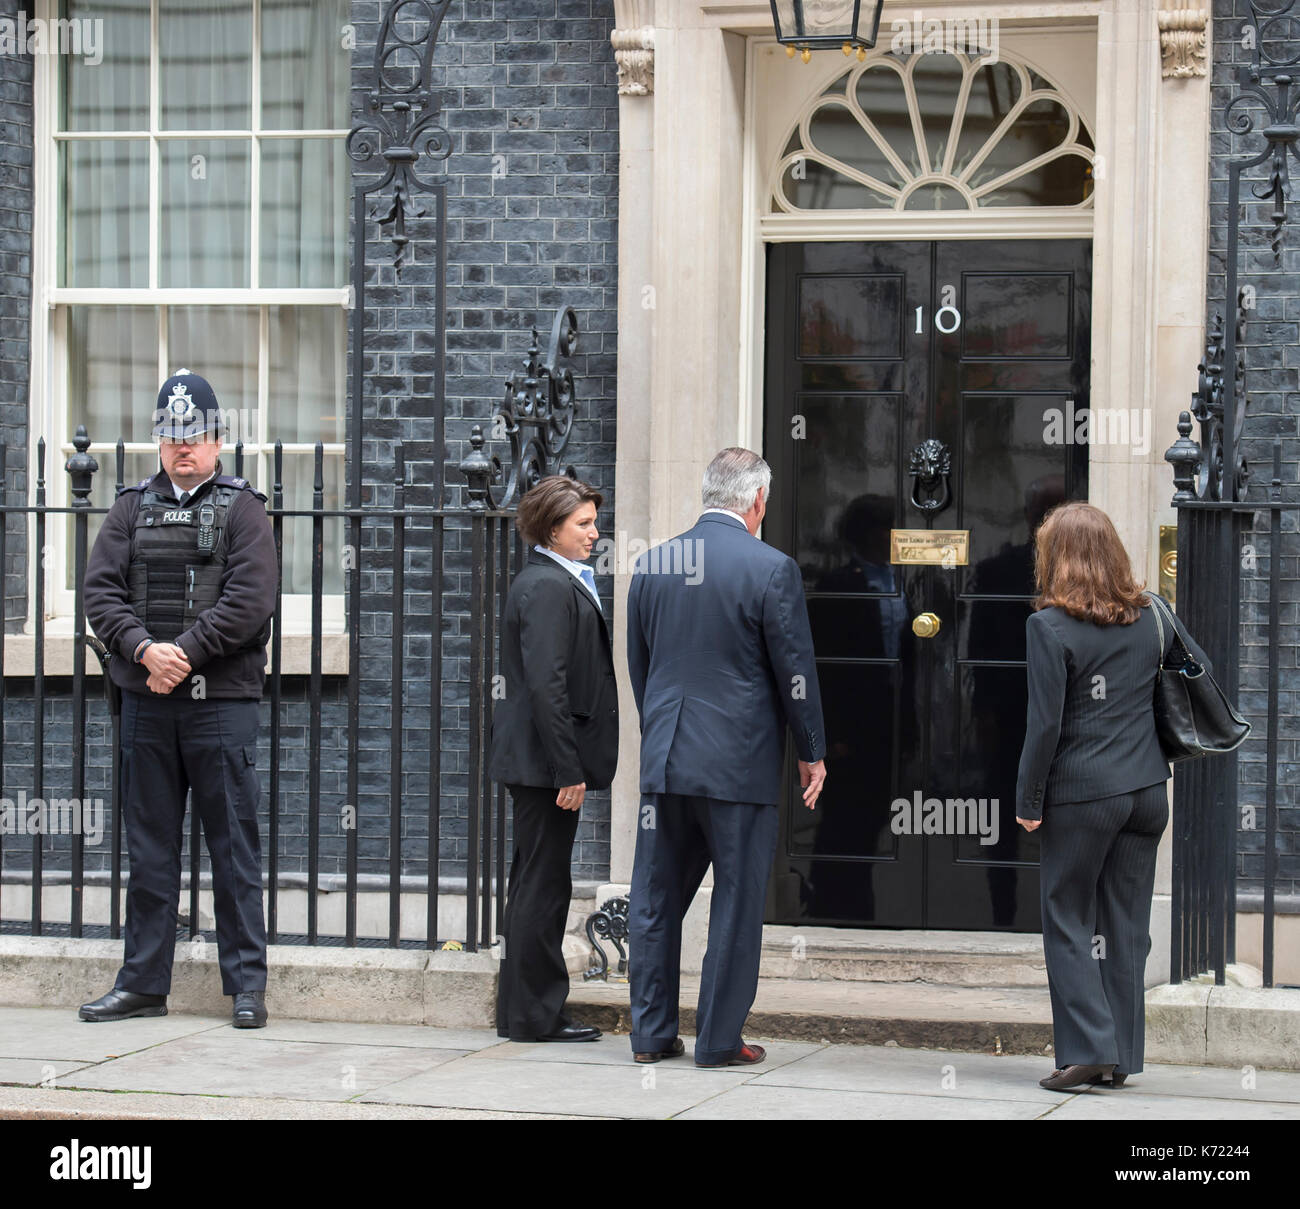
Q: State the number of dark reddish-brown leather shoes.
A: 2